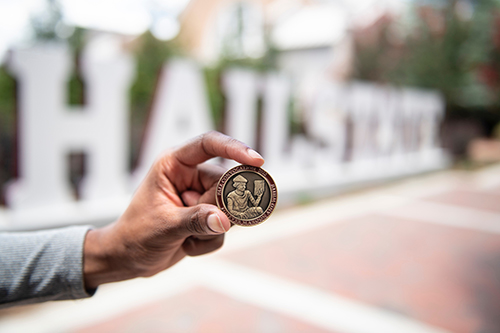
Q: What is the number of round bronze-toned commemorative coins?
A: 1